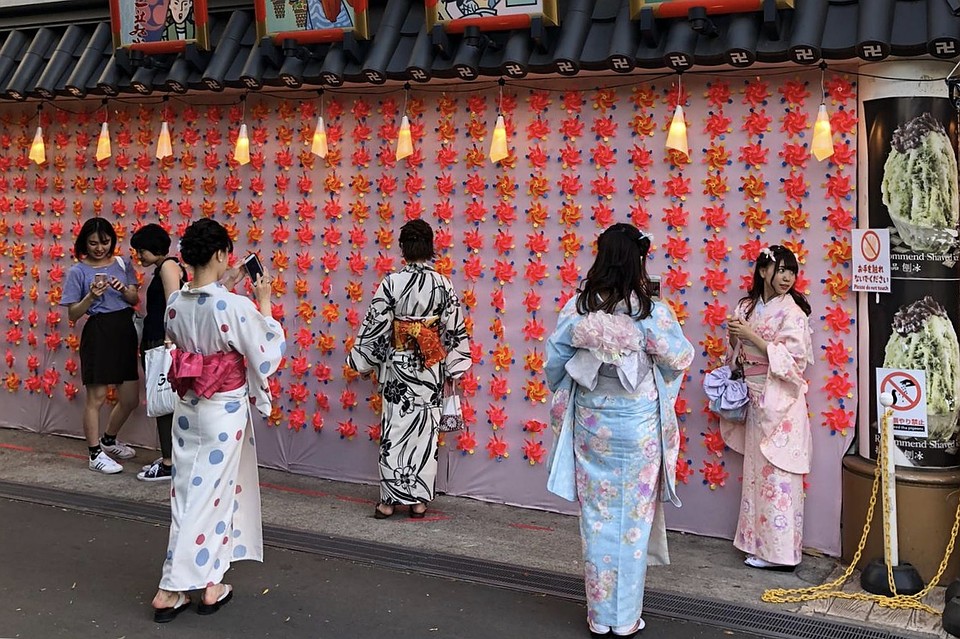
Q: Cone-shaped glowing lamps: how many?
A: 9